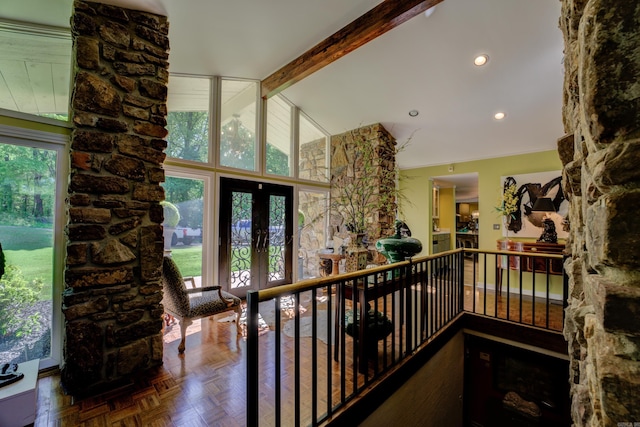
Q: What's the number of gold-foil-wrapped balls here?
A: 0